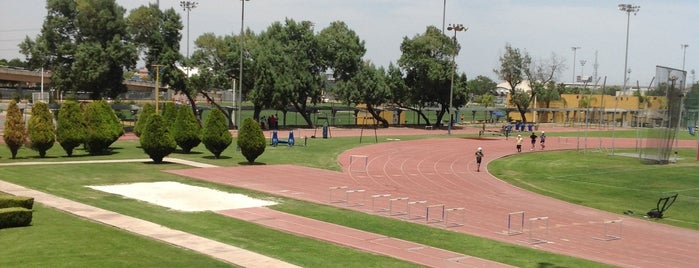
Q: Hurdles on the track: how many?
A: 11